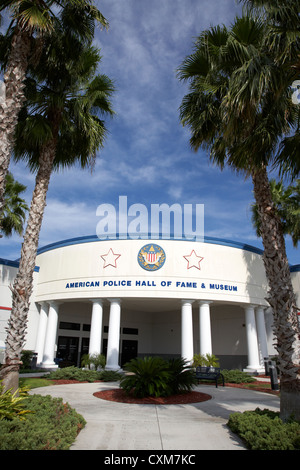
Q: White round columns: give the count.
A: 8